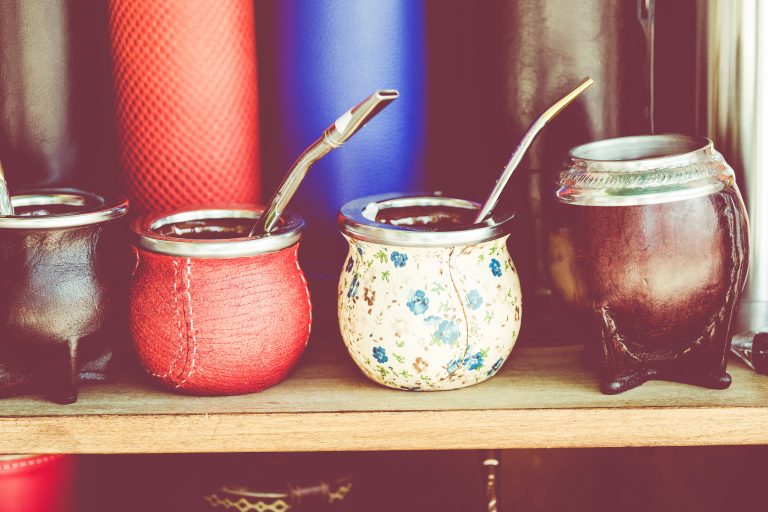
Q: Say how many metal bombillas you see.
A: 3